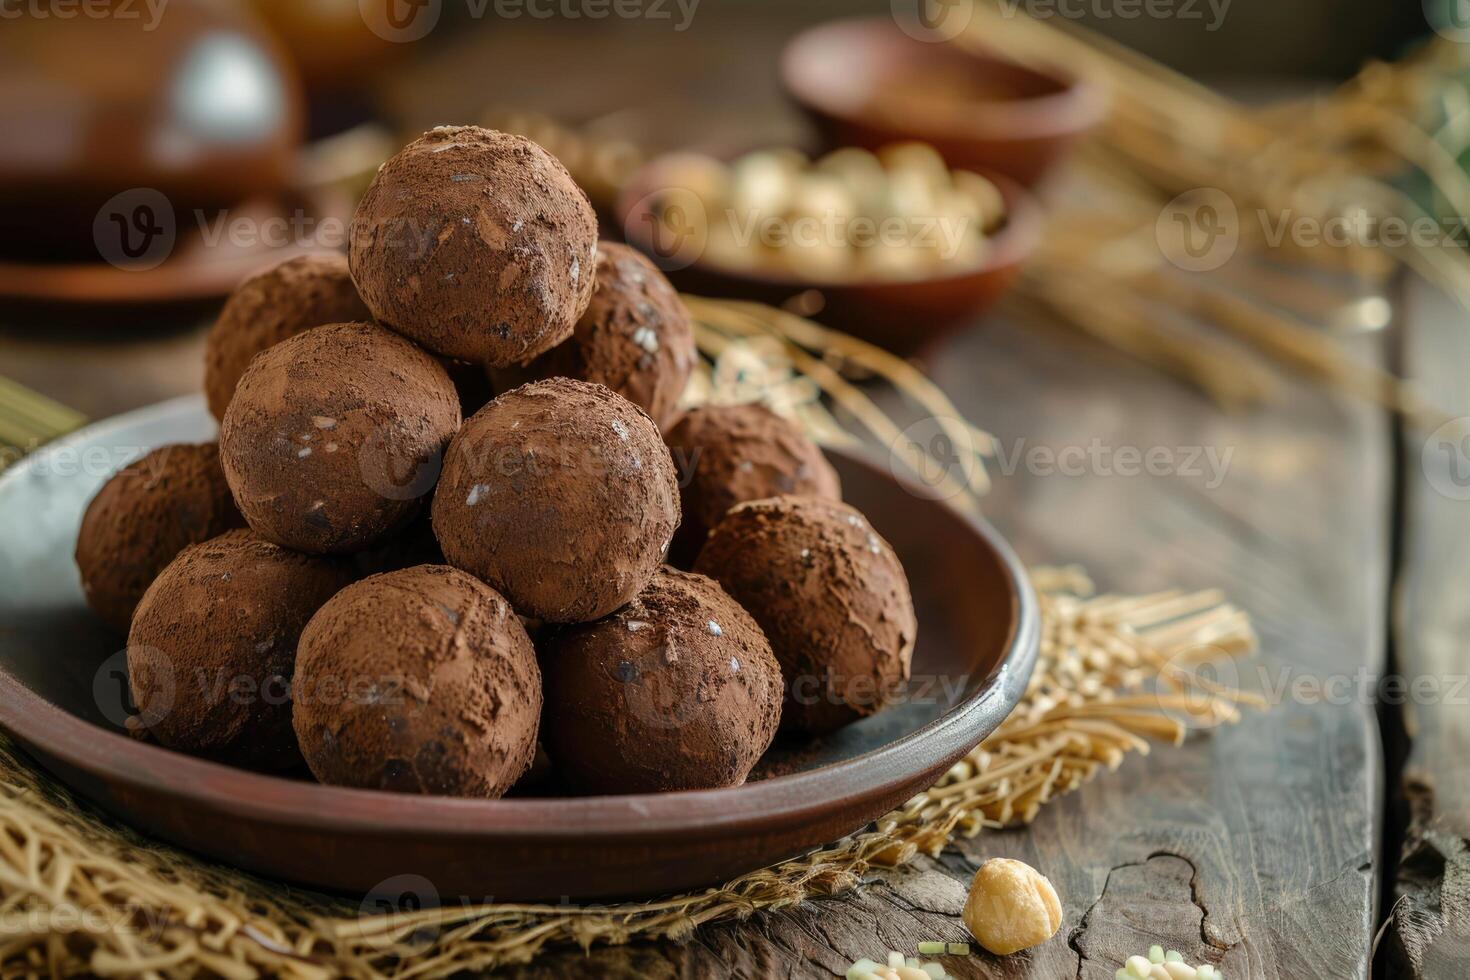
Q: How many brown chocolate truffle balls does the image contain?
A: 11